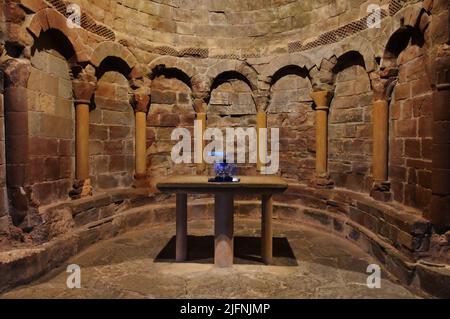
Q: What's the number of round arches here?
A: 7